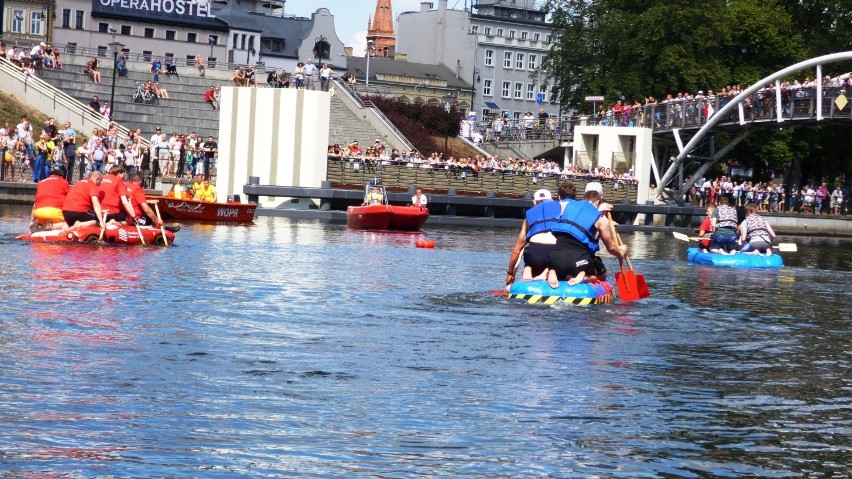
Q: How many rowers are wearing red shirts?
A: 5